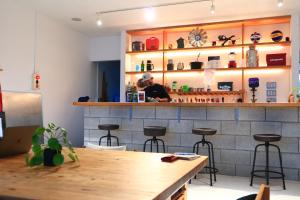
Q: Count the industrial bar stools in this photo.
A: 4